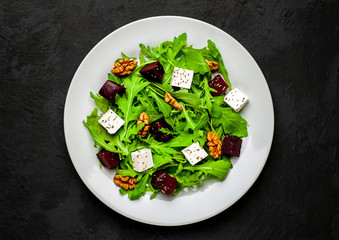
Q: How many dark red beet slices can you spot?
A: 7